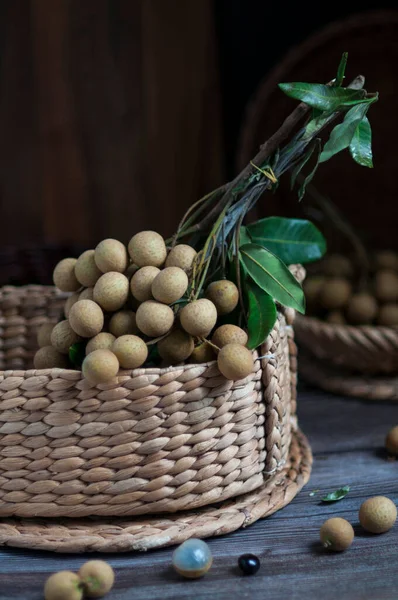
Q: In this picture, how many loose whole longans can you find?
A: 5